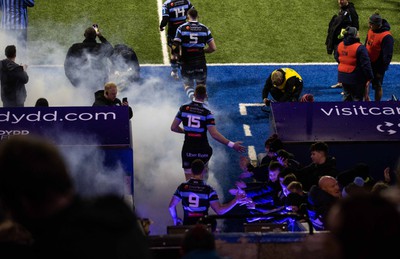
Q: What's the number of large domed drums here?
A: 0